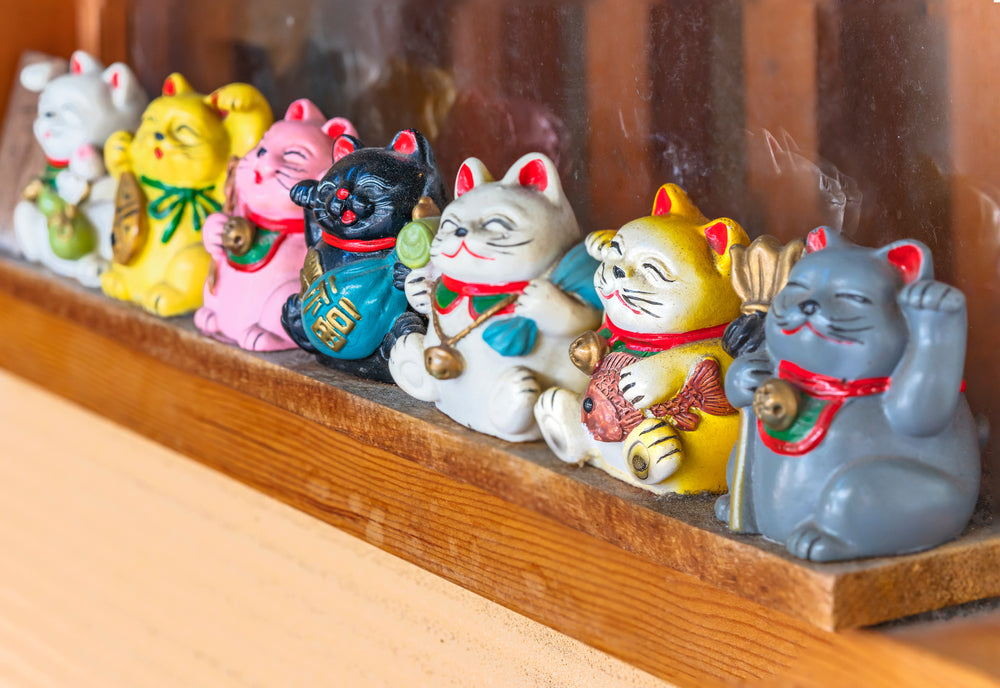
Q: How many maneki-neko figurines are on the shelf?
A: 7